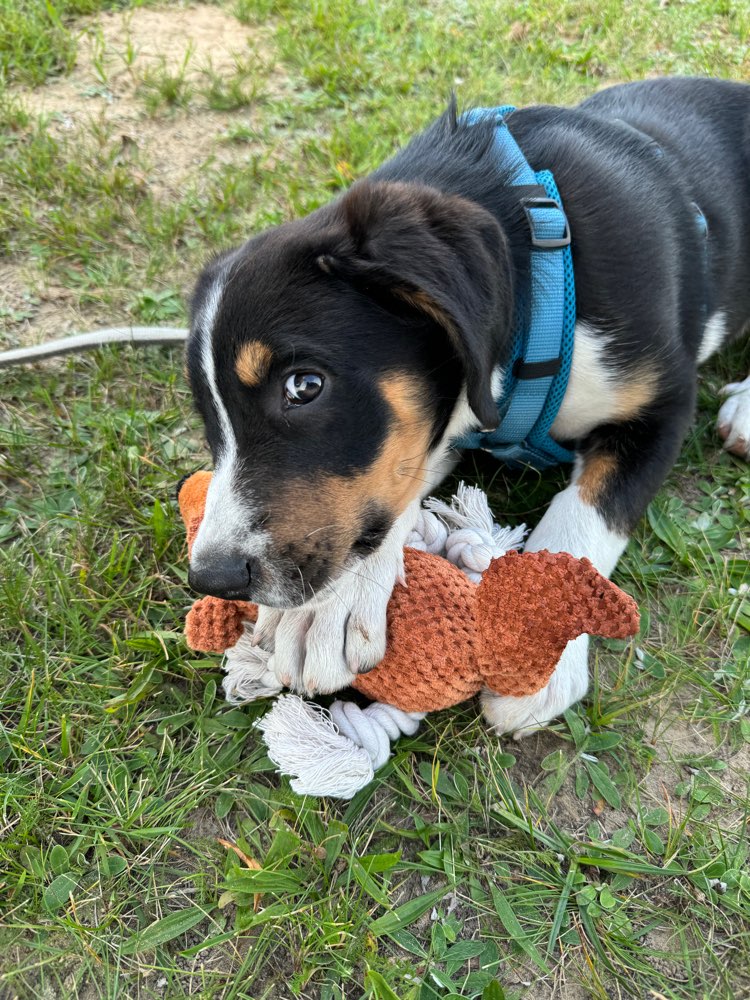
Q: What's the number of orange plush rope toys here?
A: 1